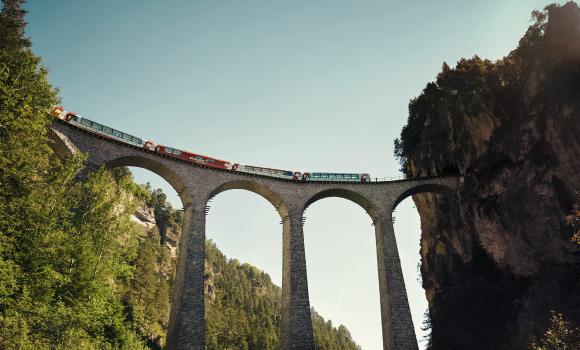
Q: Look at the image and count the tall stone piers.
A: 3